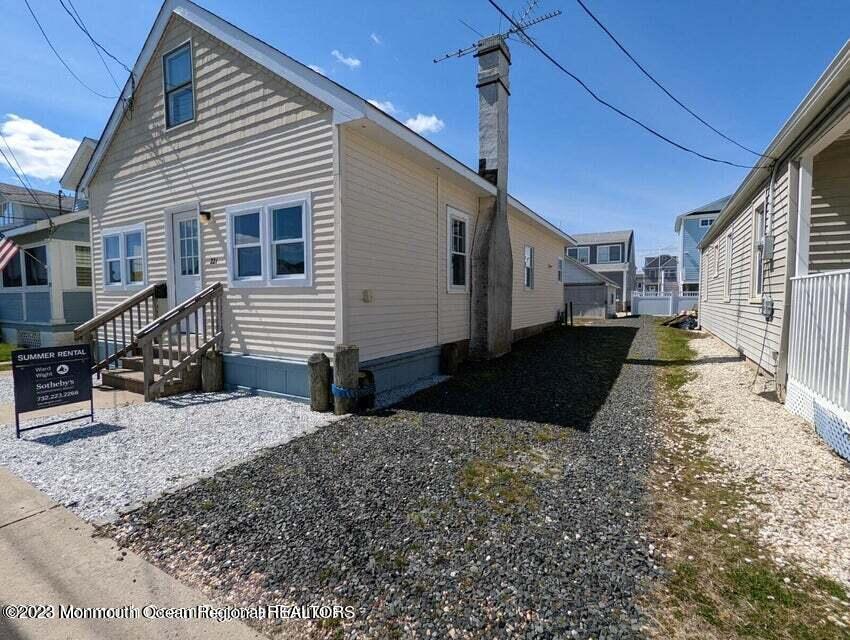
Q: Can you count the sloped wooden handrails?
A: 2